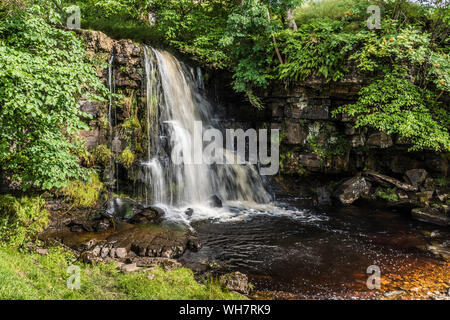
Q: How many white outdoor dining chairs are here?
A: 0